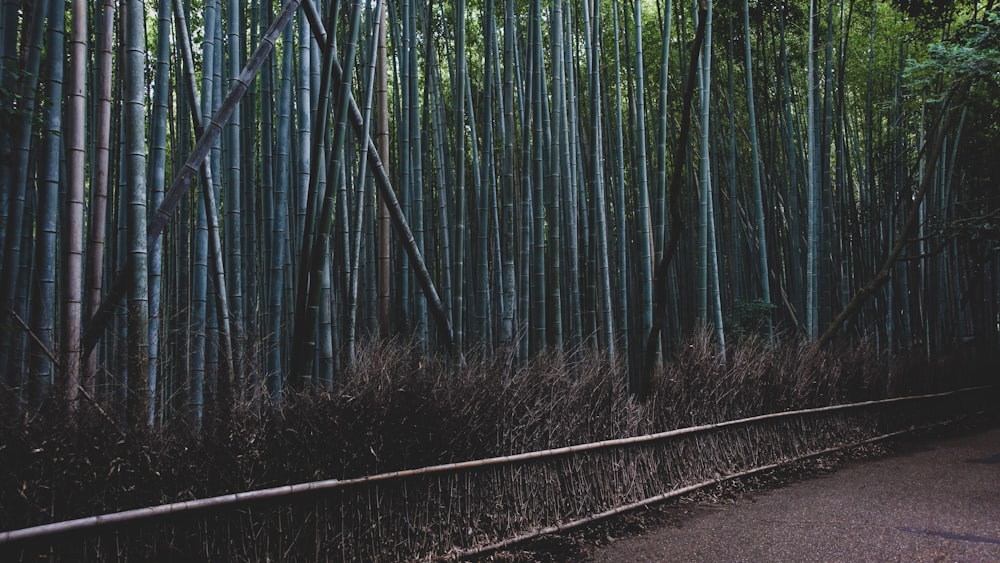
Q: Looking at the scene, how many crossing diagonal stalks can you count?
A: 2